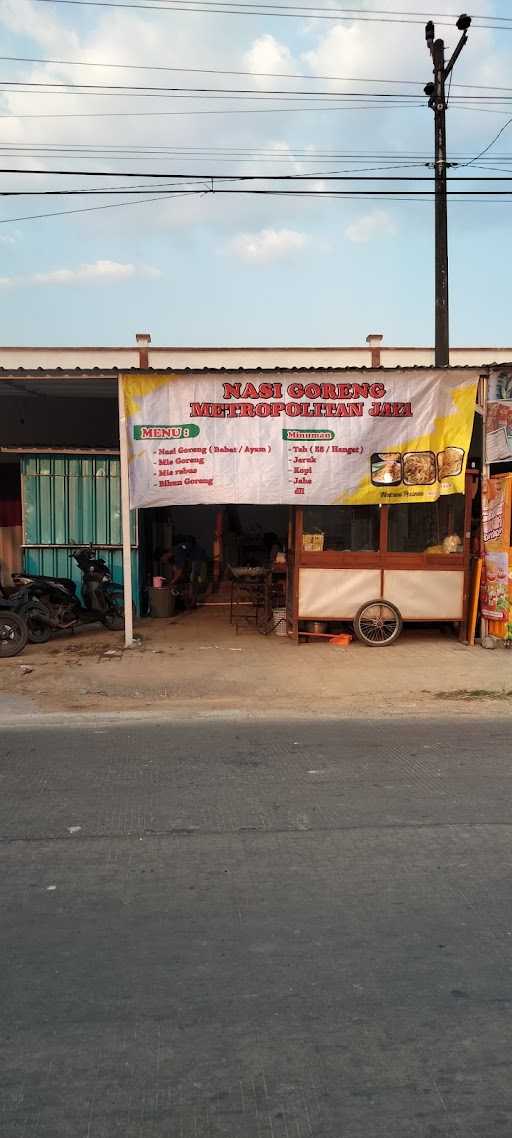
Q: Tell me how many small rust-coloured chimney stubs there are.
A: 2